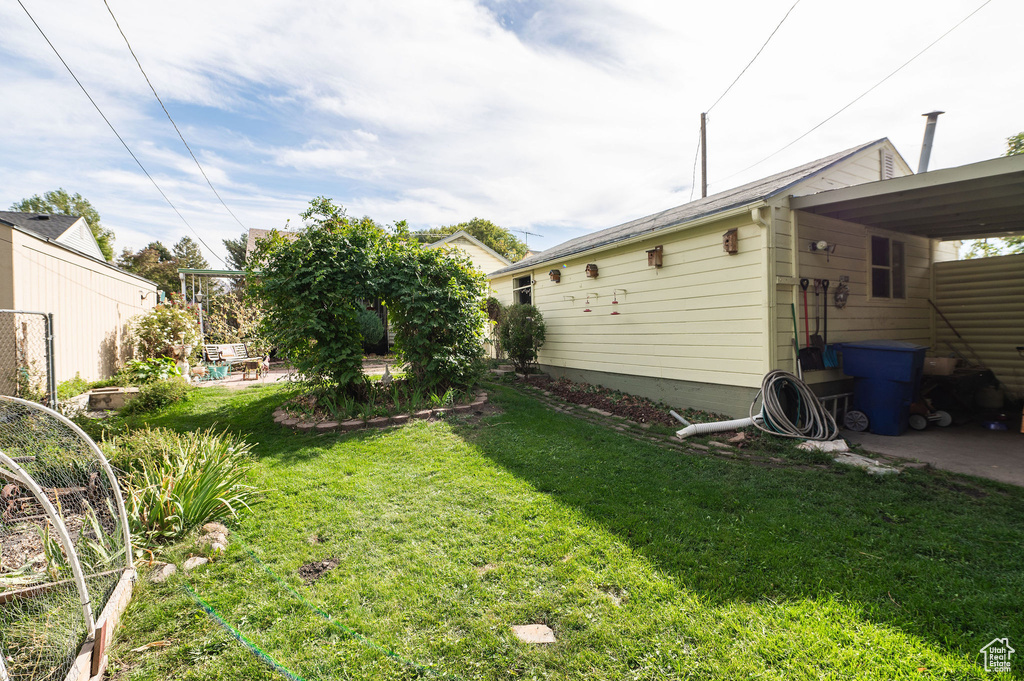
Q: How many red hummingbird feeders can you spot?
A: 2